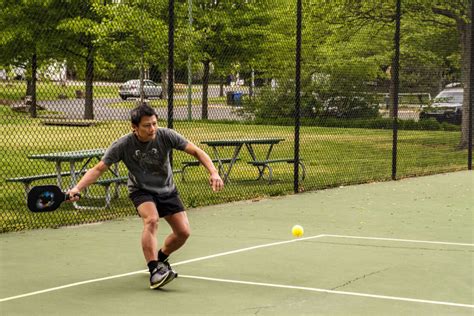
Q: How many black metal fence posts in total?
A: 4